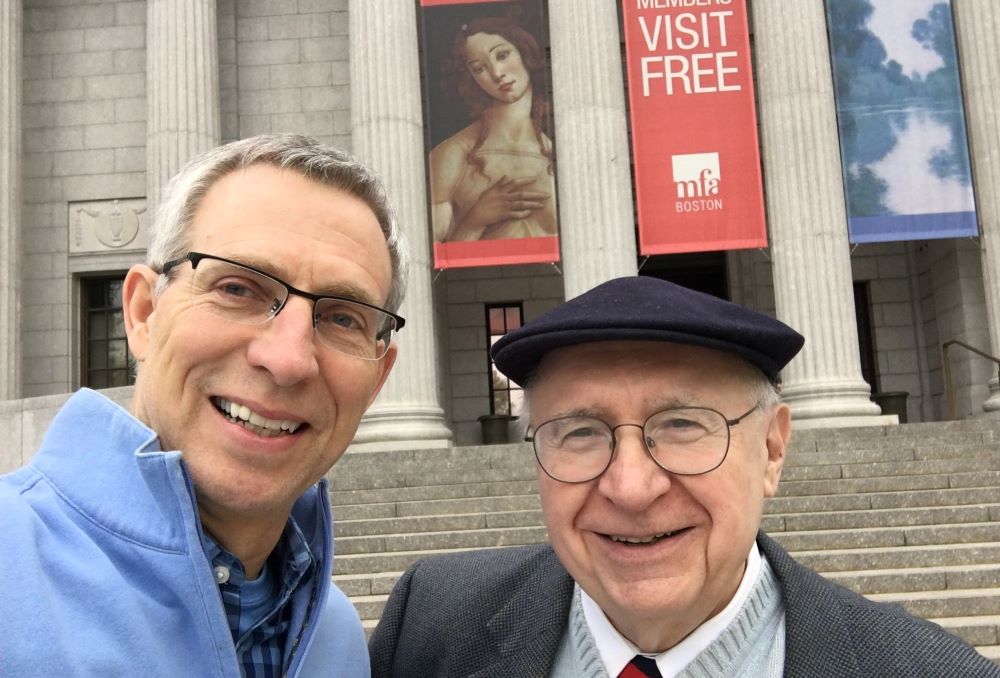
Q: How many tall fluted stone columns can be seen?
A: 6